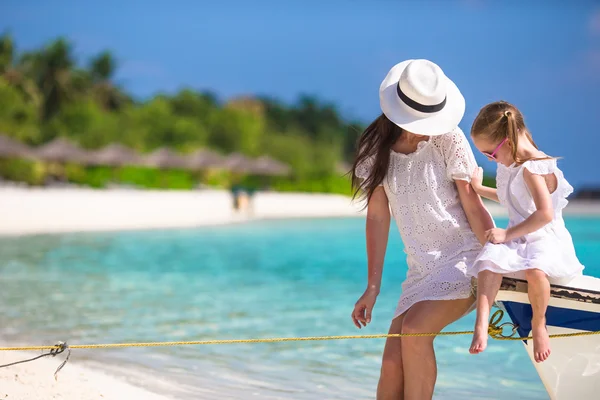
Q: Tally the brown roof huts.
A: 7